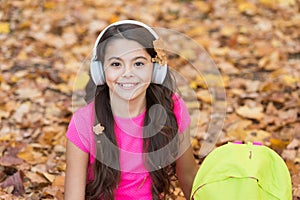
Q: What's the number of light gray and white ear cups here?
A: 2